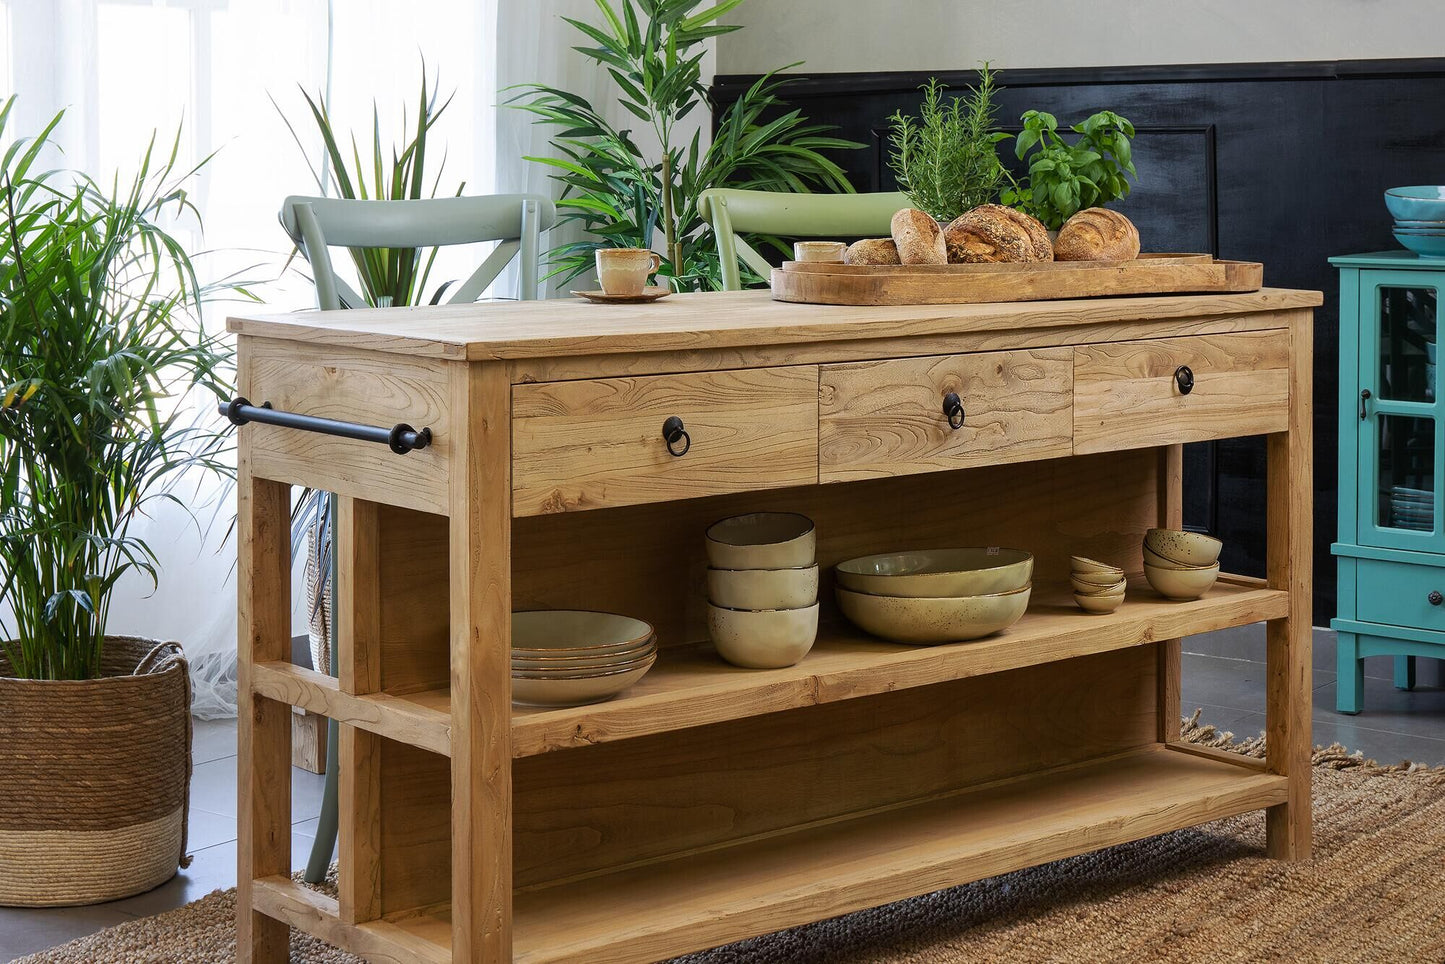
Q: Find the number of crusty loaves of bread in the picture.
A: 4